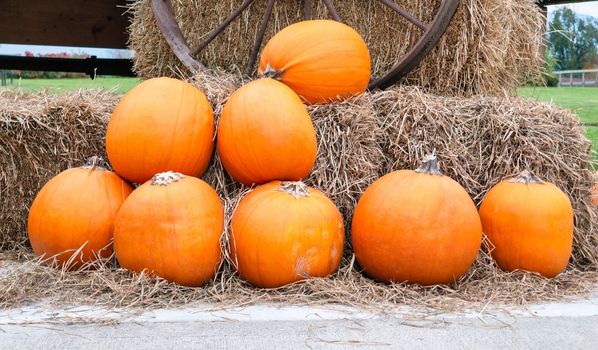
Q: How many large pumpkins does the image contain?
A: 8